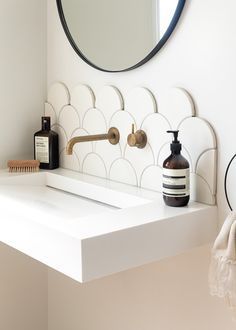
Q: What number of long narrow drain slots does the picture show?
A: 1